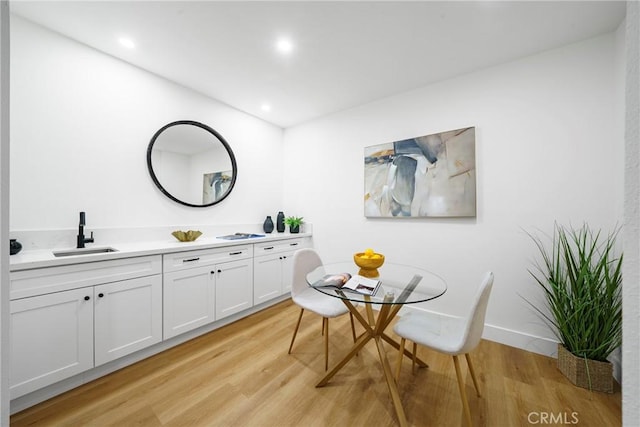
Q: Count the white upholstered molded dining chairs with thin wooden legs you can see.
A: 2